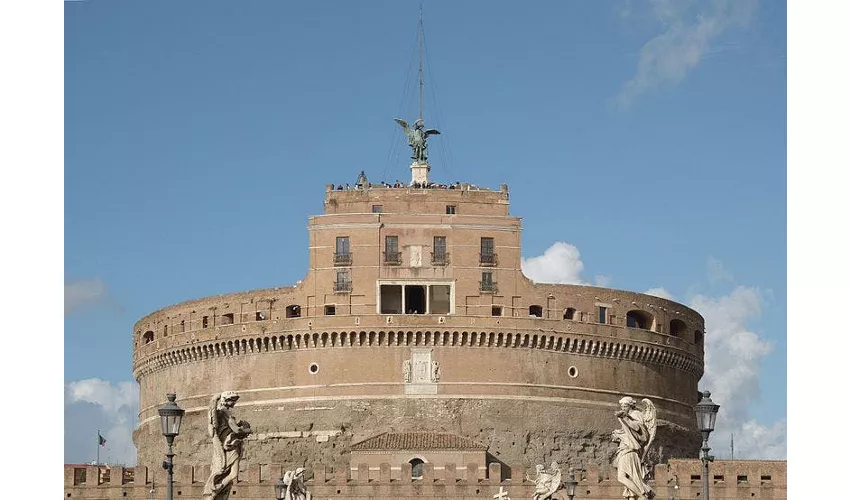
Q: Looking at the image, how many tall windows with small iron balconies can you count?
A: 6